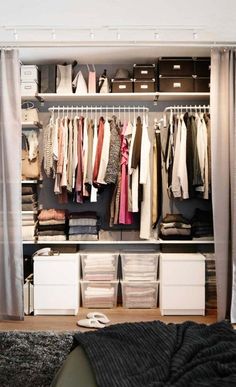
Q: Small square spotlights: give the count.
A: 6